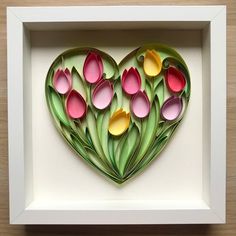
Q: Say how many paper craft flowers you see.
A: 10